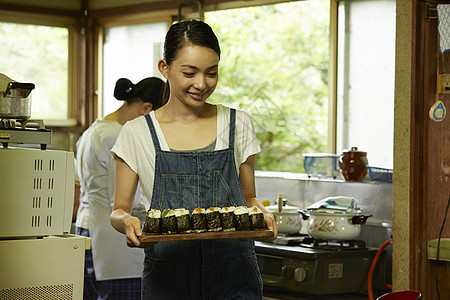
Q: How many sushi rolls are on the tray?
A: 8